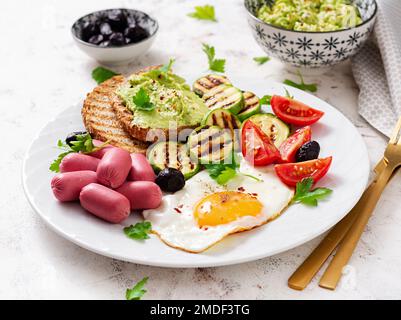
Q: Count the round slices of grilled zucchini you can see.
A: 7